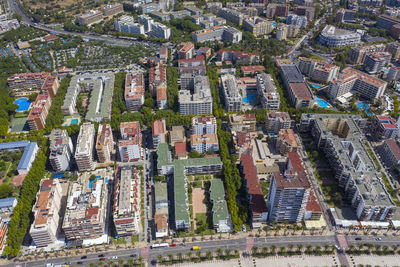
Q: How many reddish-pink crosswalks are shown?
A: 3